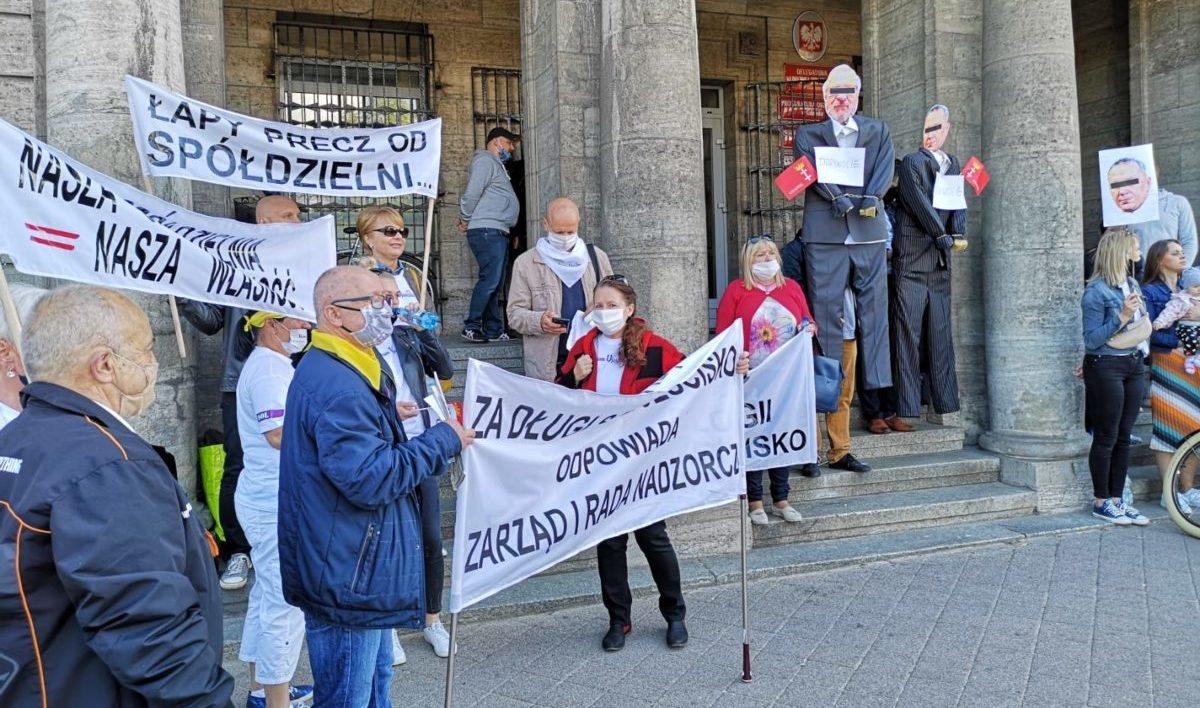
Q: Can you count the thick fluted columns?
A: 3